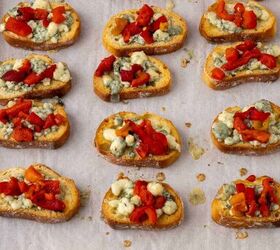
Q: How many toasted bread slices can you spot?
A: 12